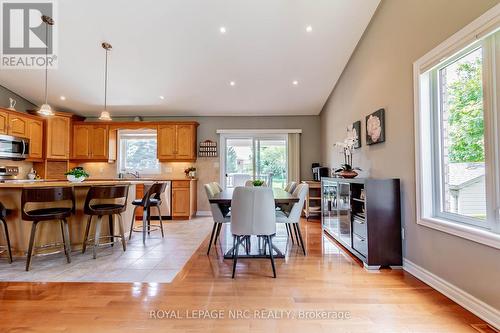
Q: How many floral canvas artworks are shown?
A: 2